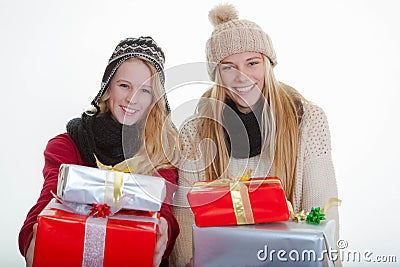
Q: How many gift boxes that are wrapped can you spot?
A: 4